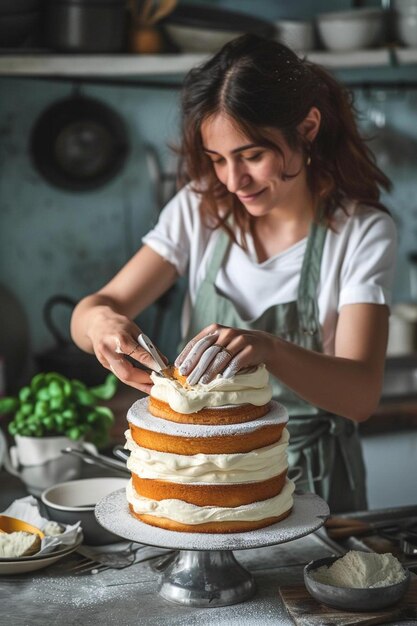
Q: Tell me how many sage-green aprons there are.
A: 1